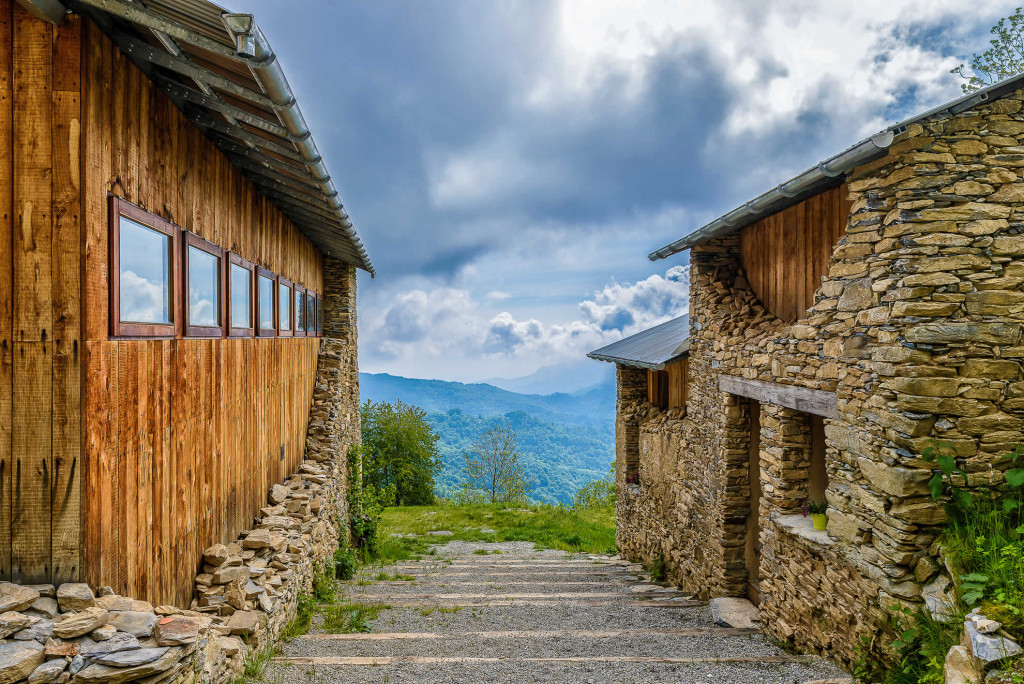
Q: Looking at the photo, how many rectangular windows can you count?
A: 8